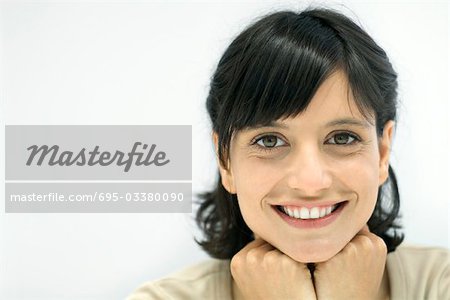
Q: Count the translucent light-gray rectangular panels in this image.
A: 2